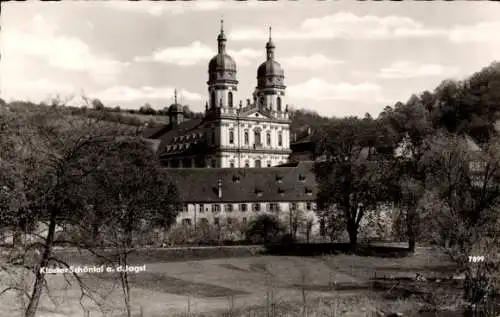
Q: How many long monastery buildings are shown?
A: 1